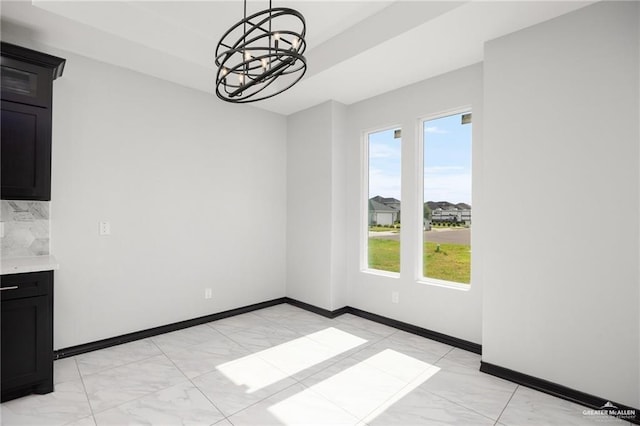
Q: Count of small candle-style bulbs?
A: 6